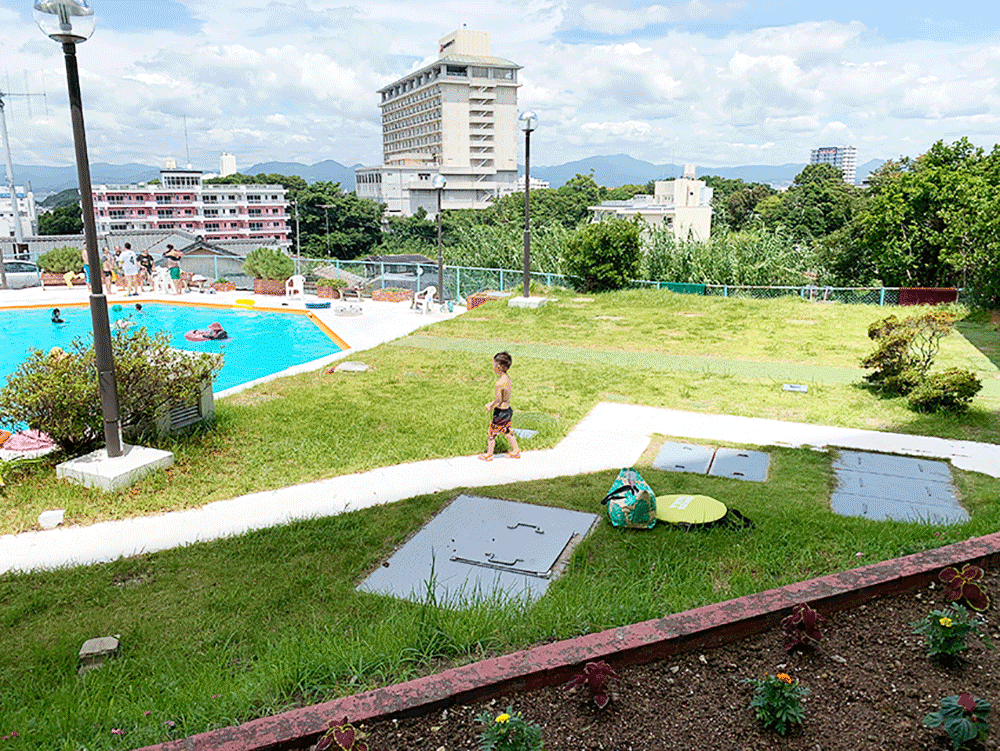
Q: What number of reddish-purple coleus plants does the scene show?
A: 4